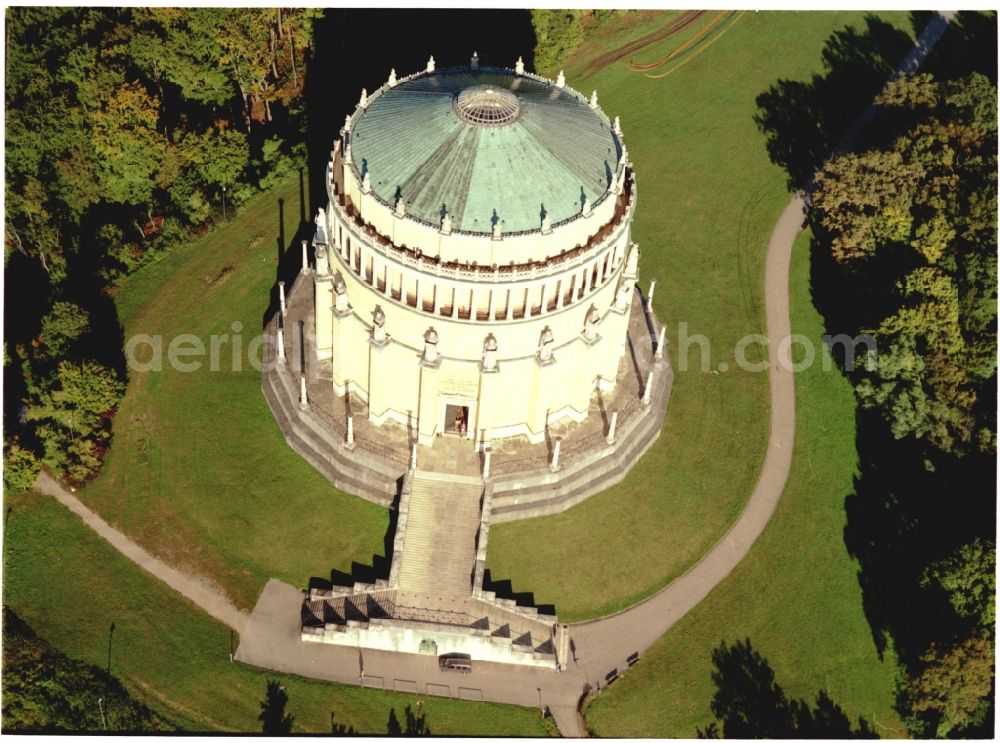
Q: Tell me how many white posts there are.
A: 12